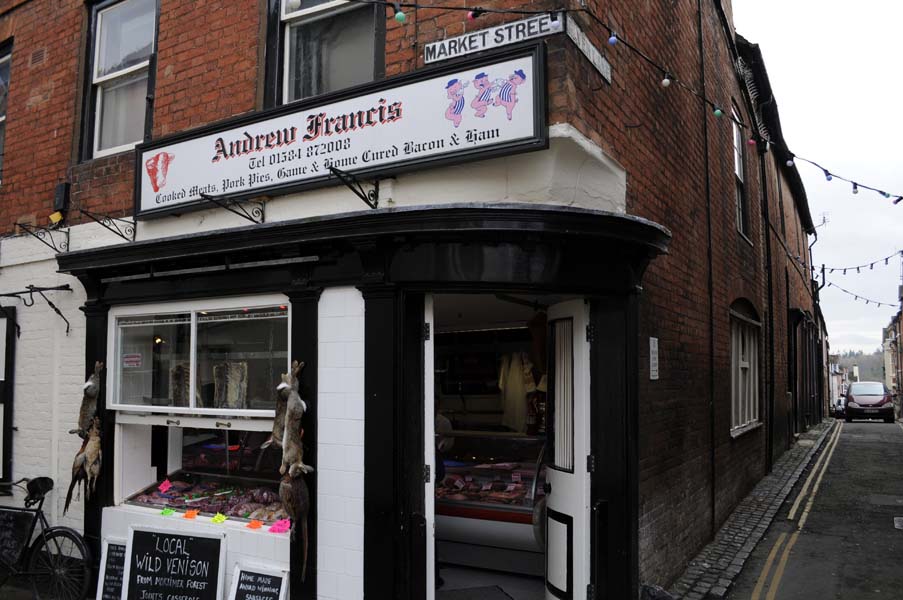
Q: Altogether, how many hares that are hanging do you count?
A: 3